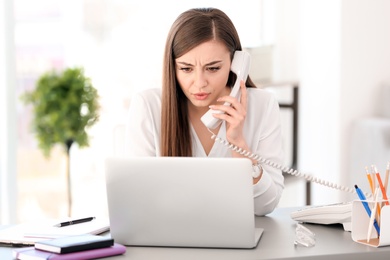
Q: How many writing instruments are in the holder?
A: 6